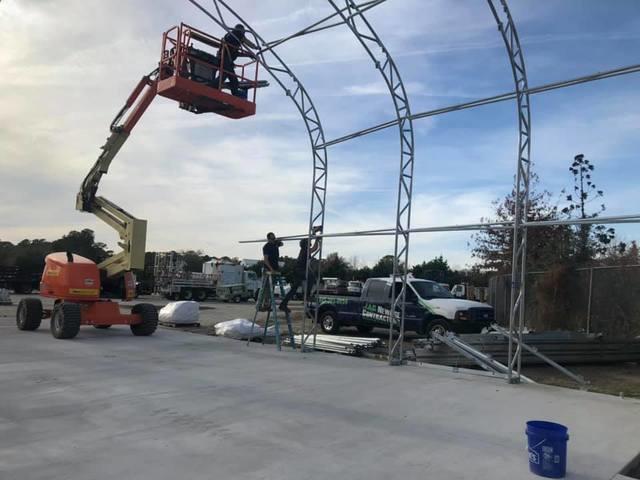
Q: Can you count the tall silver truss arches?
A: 3